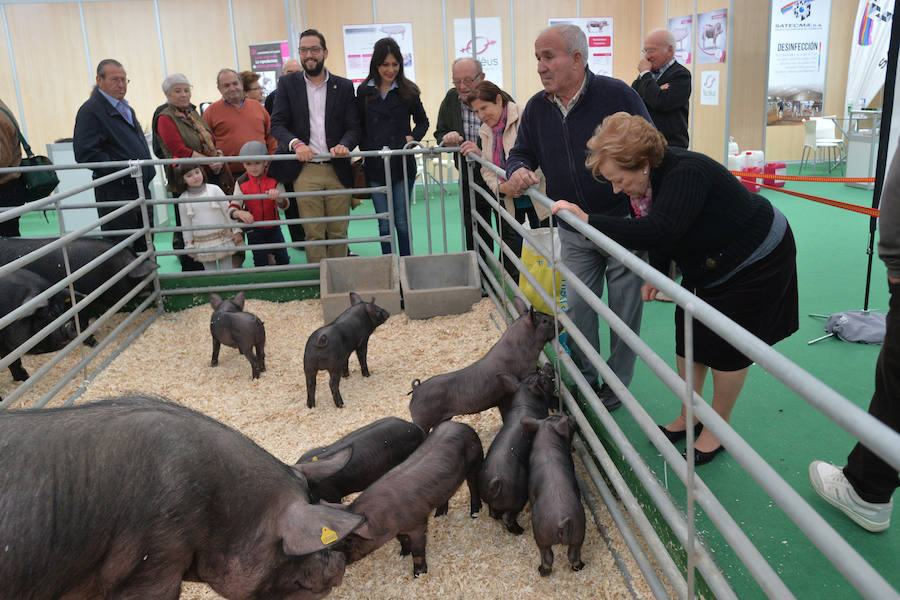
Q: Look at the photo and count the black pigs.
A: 10